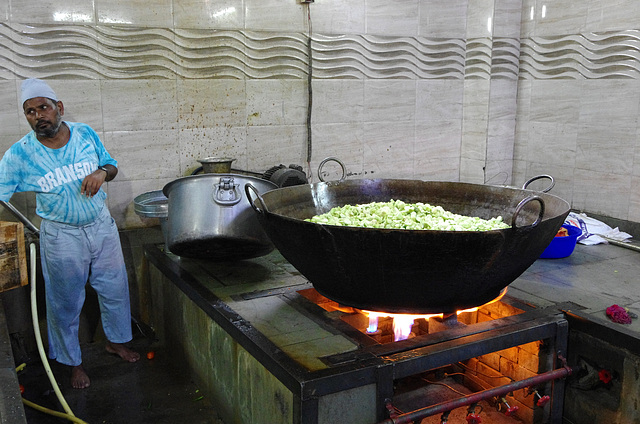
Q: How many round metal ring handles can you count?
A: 4